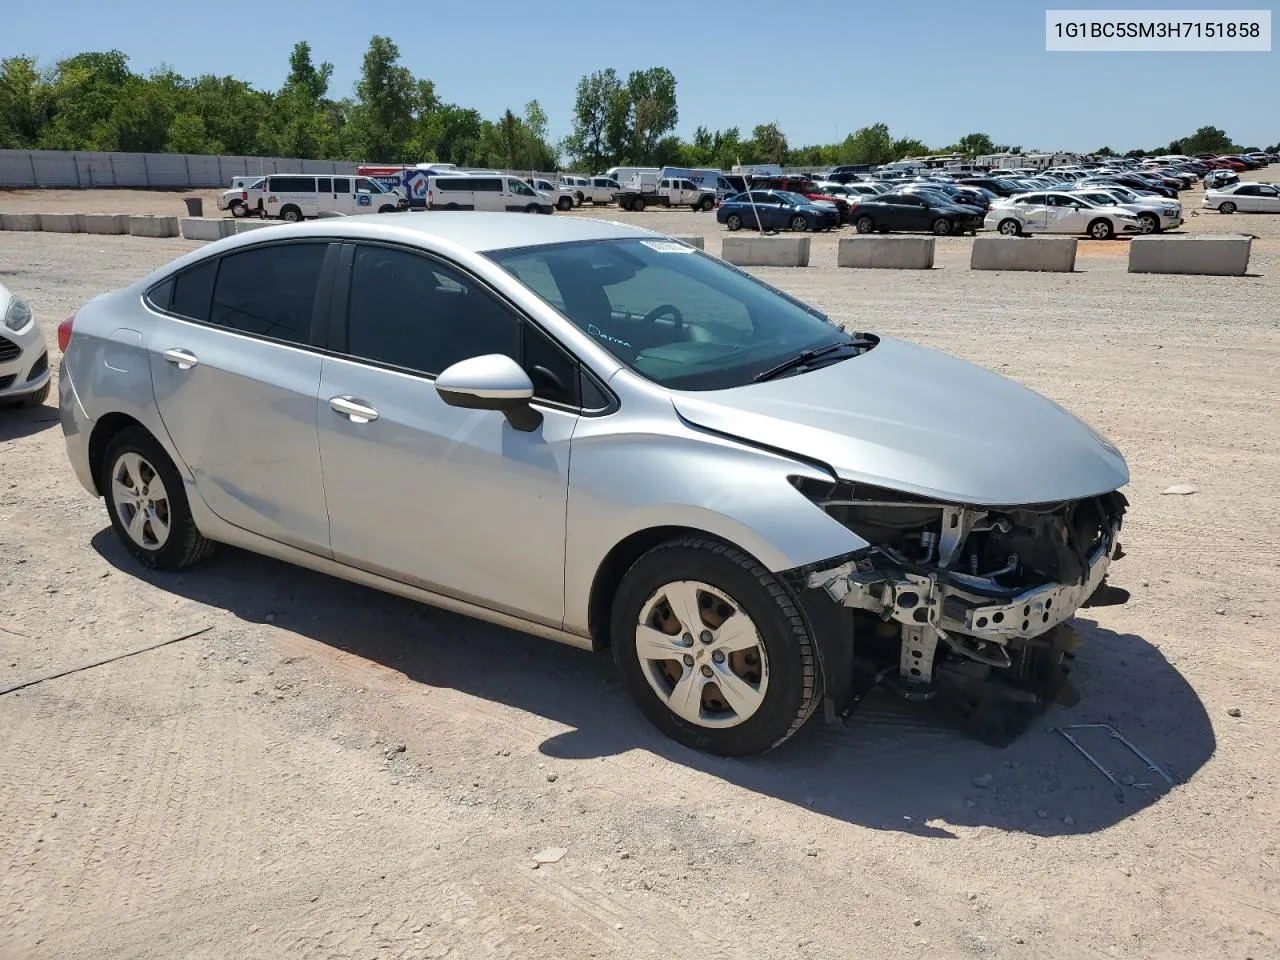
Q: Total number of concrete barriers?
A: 11